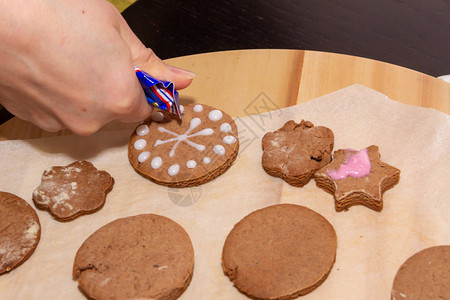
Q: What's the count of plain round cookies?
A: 4